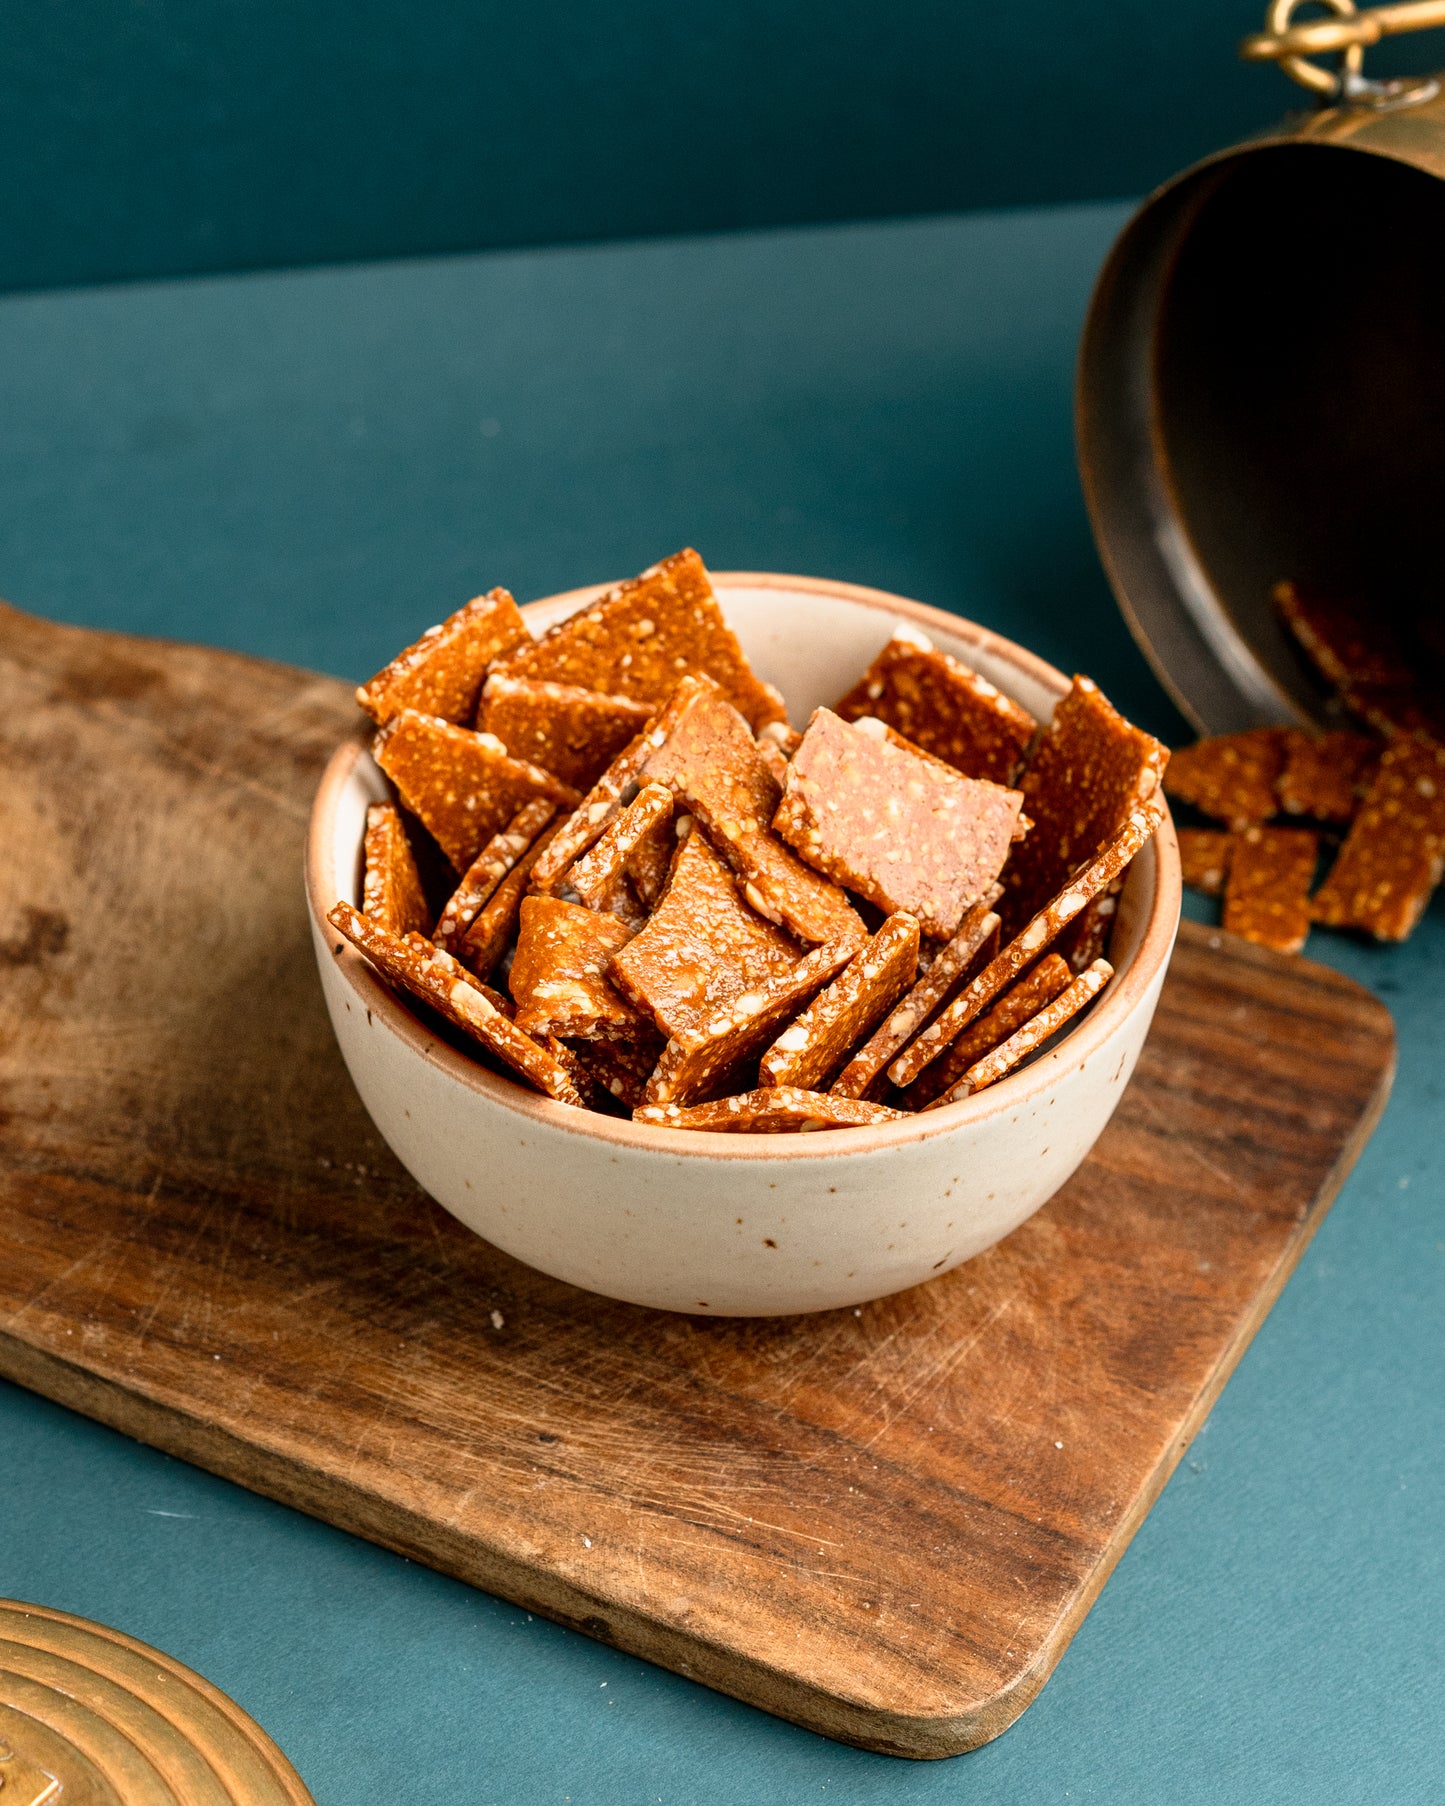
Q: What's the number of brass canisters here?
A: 1